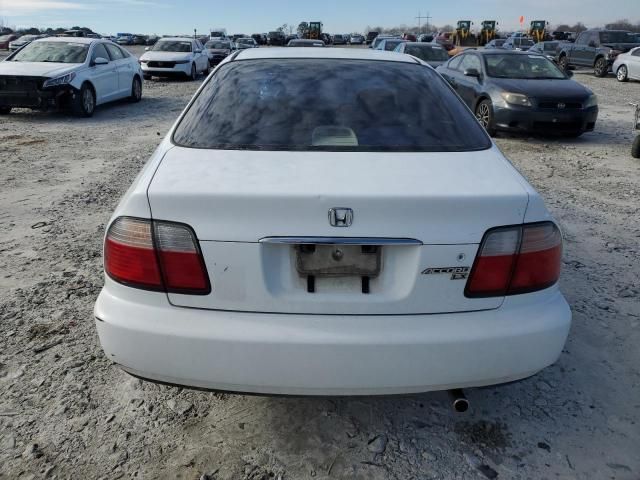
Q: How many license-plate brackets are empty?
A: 1